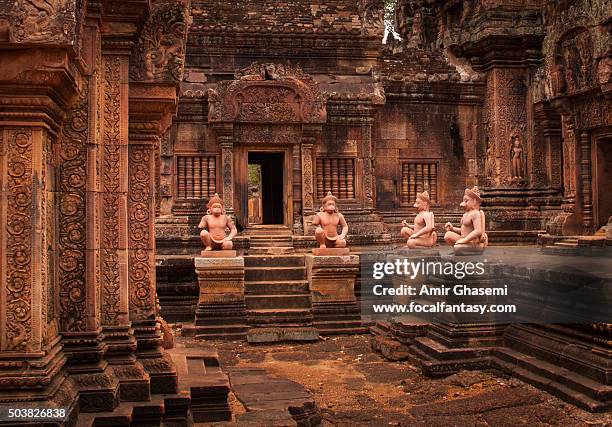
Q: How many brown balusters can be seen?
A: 15